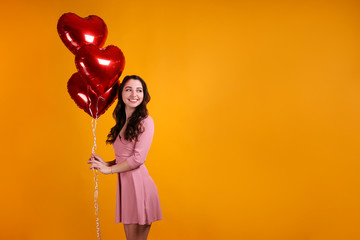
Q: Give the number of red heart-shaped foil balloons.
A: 3